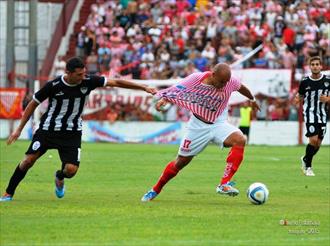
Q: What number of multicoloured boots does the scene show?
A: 4